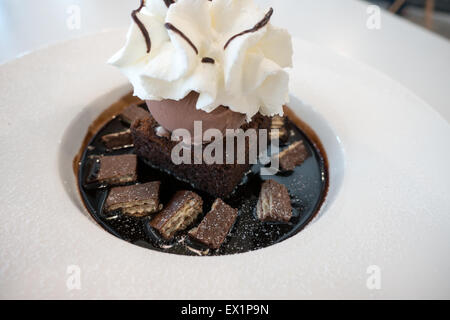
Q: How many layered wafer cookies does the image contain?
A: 9